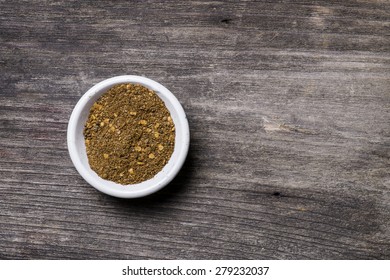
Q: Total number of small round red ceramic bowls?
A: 0